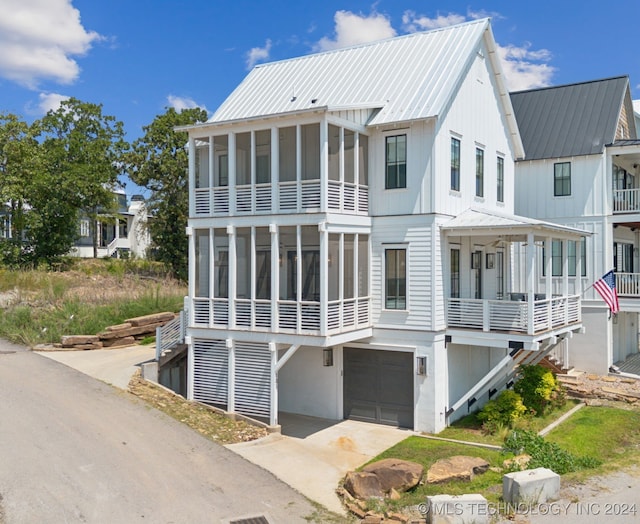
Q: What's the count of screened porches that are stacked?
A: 2